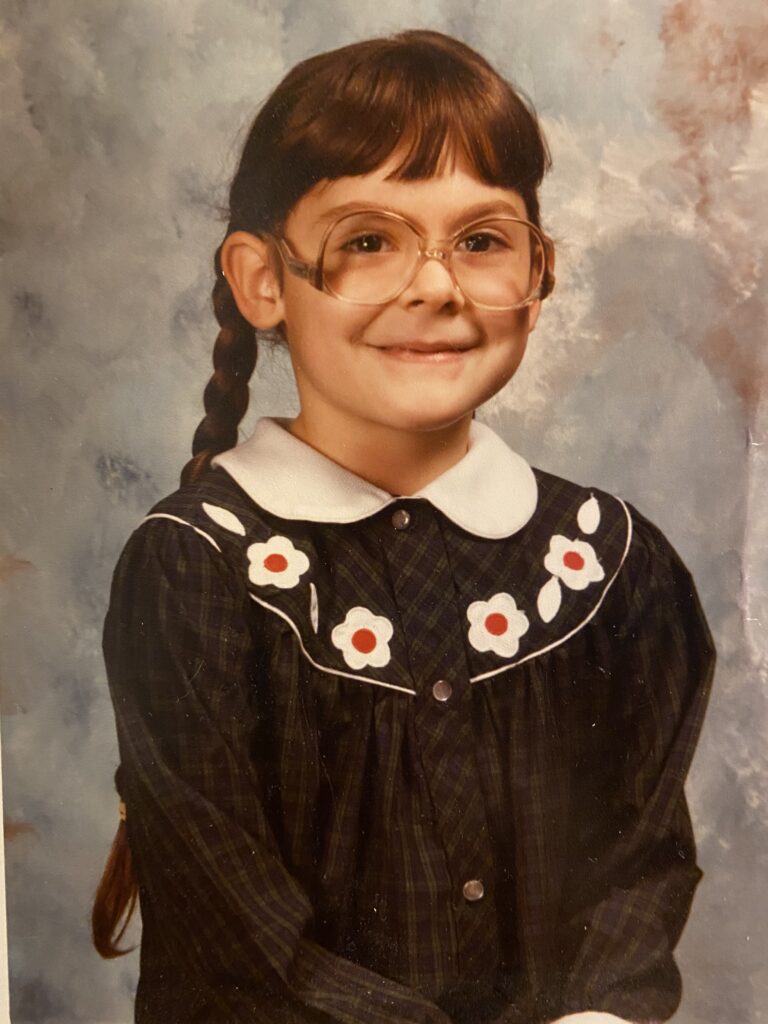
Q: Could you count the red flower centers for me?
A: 4